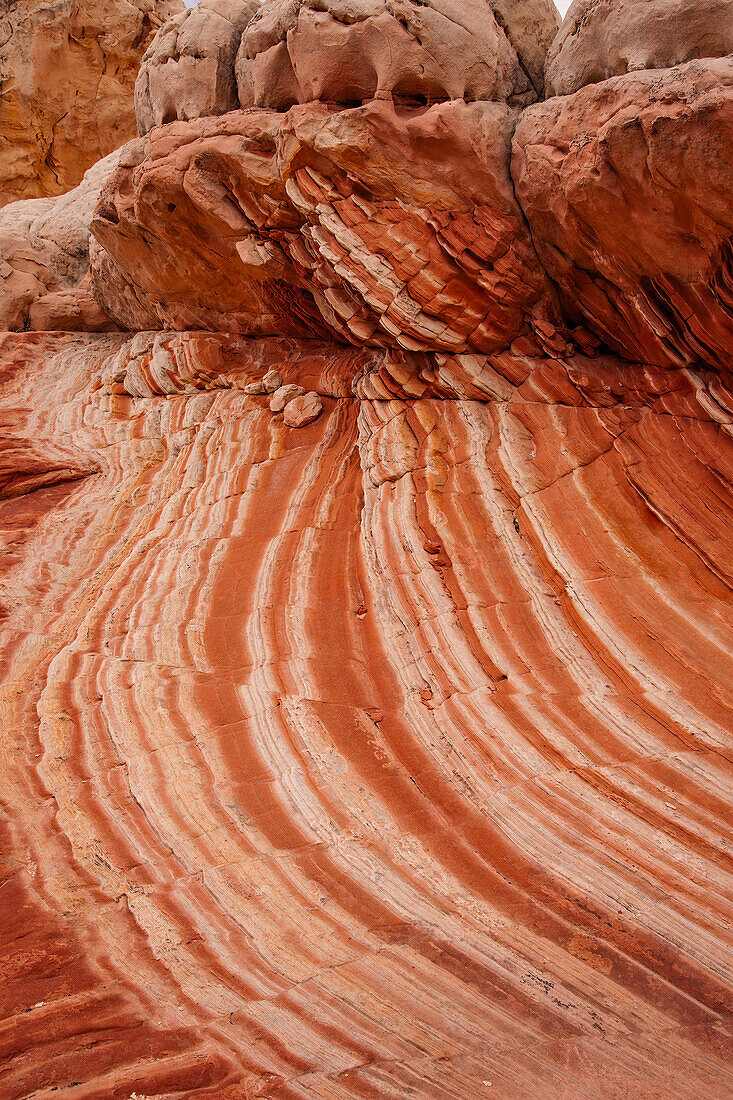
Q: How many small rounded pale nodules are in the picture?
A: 4